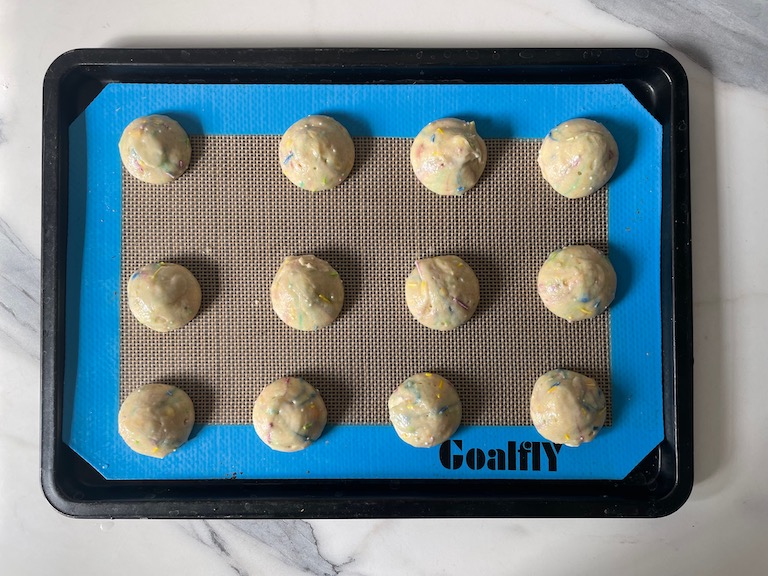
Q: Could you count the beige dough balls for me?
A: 12